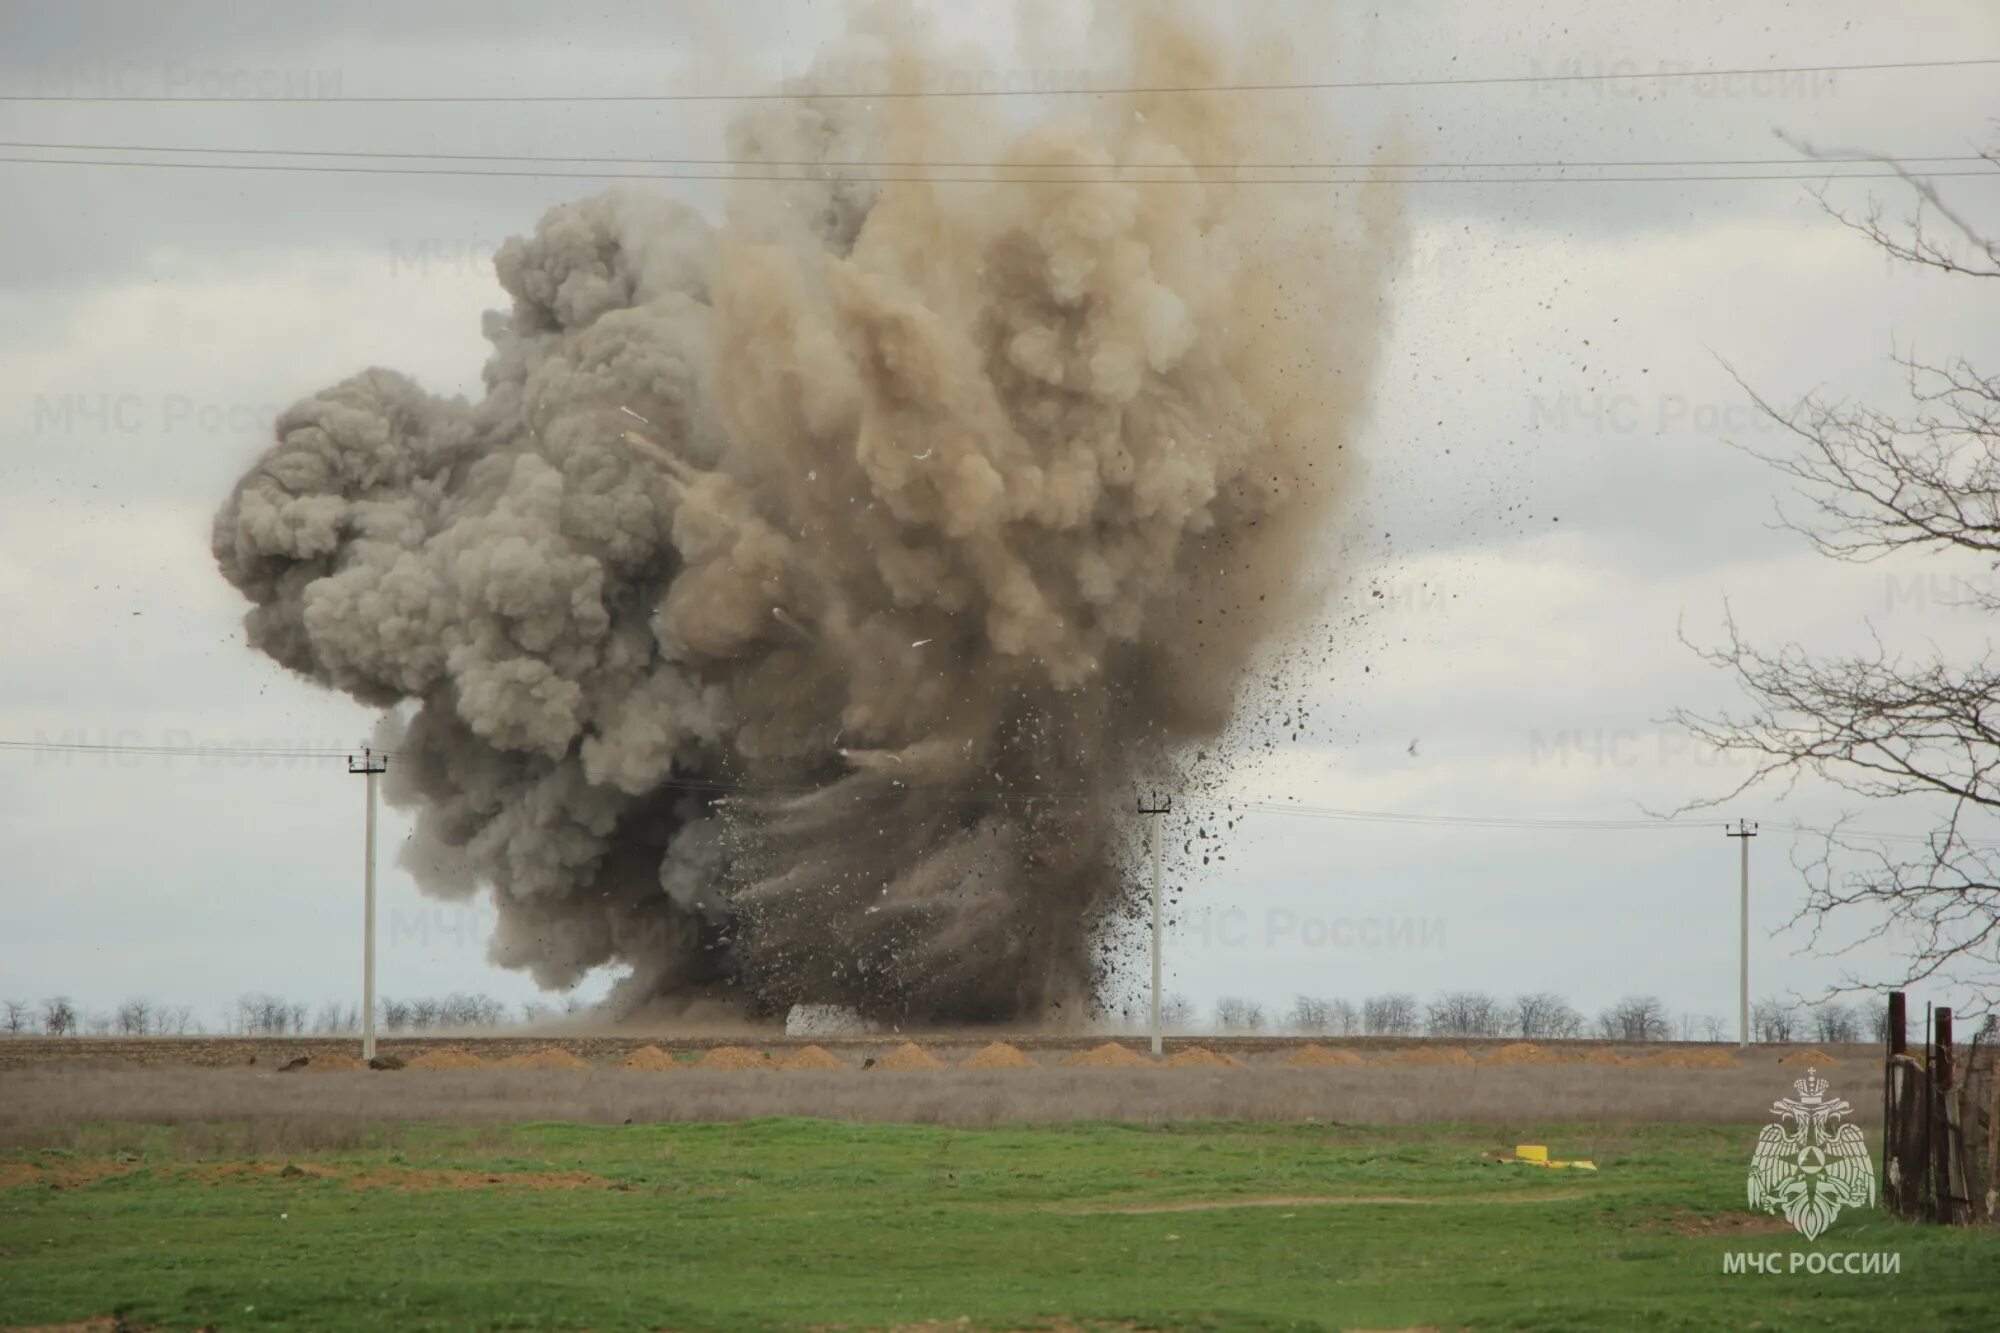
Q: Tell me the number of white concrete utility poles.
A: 3